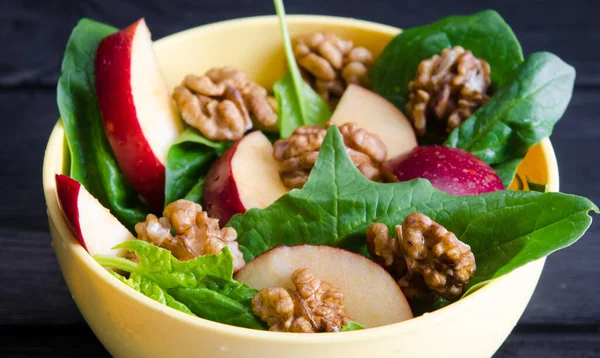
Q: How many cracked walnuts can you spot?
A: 7